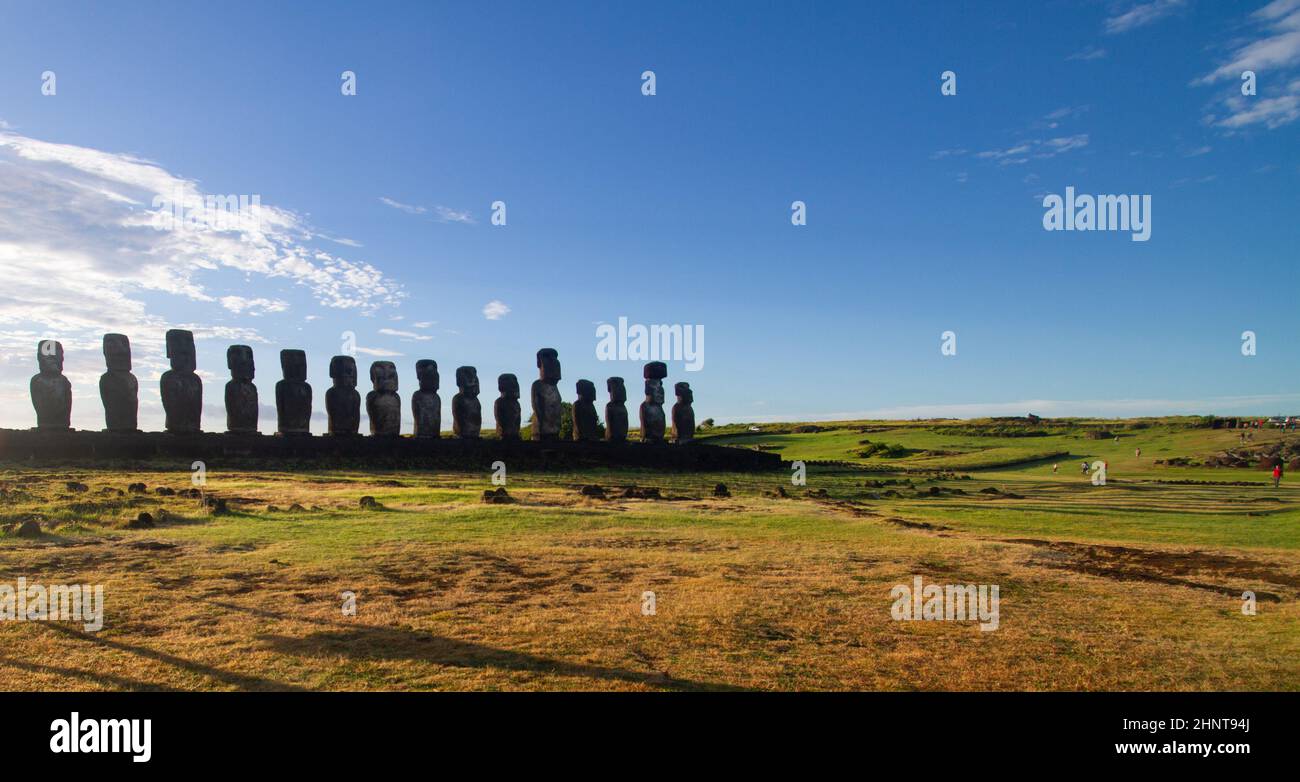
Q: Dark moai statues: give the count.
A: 15